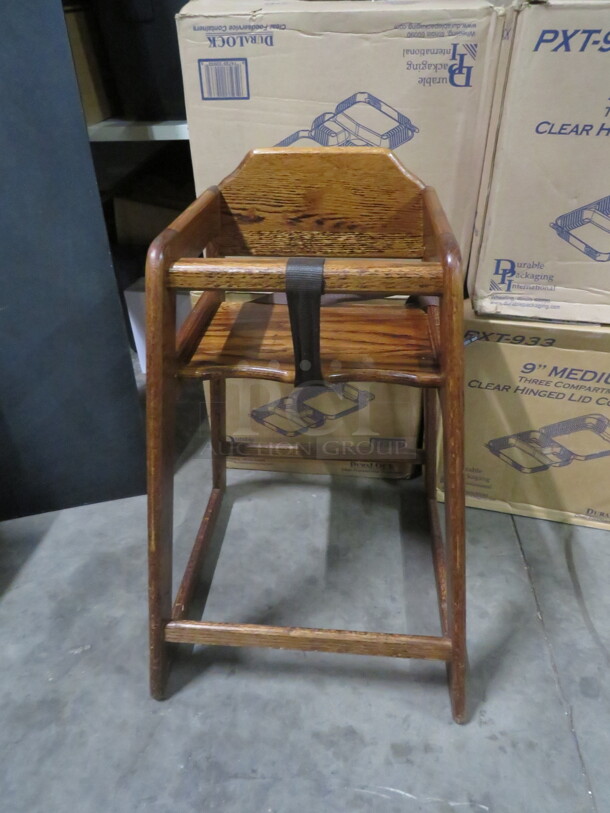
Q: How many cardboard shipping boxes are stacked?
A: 4